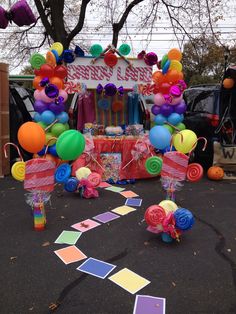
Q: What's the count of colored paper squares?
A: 12